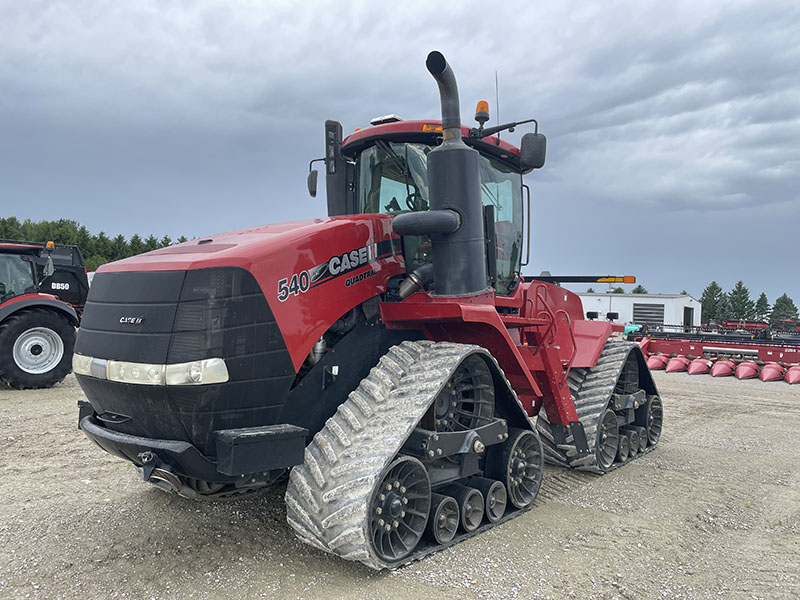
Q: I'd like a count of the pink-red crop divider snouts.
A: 7